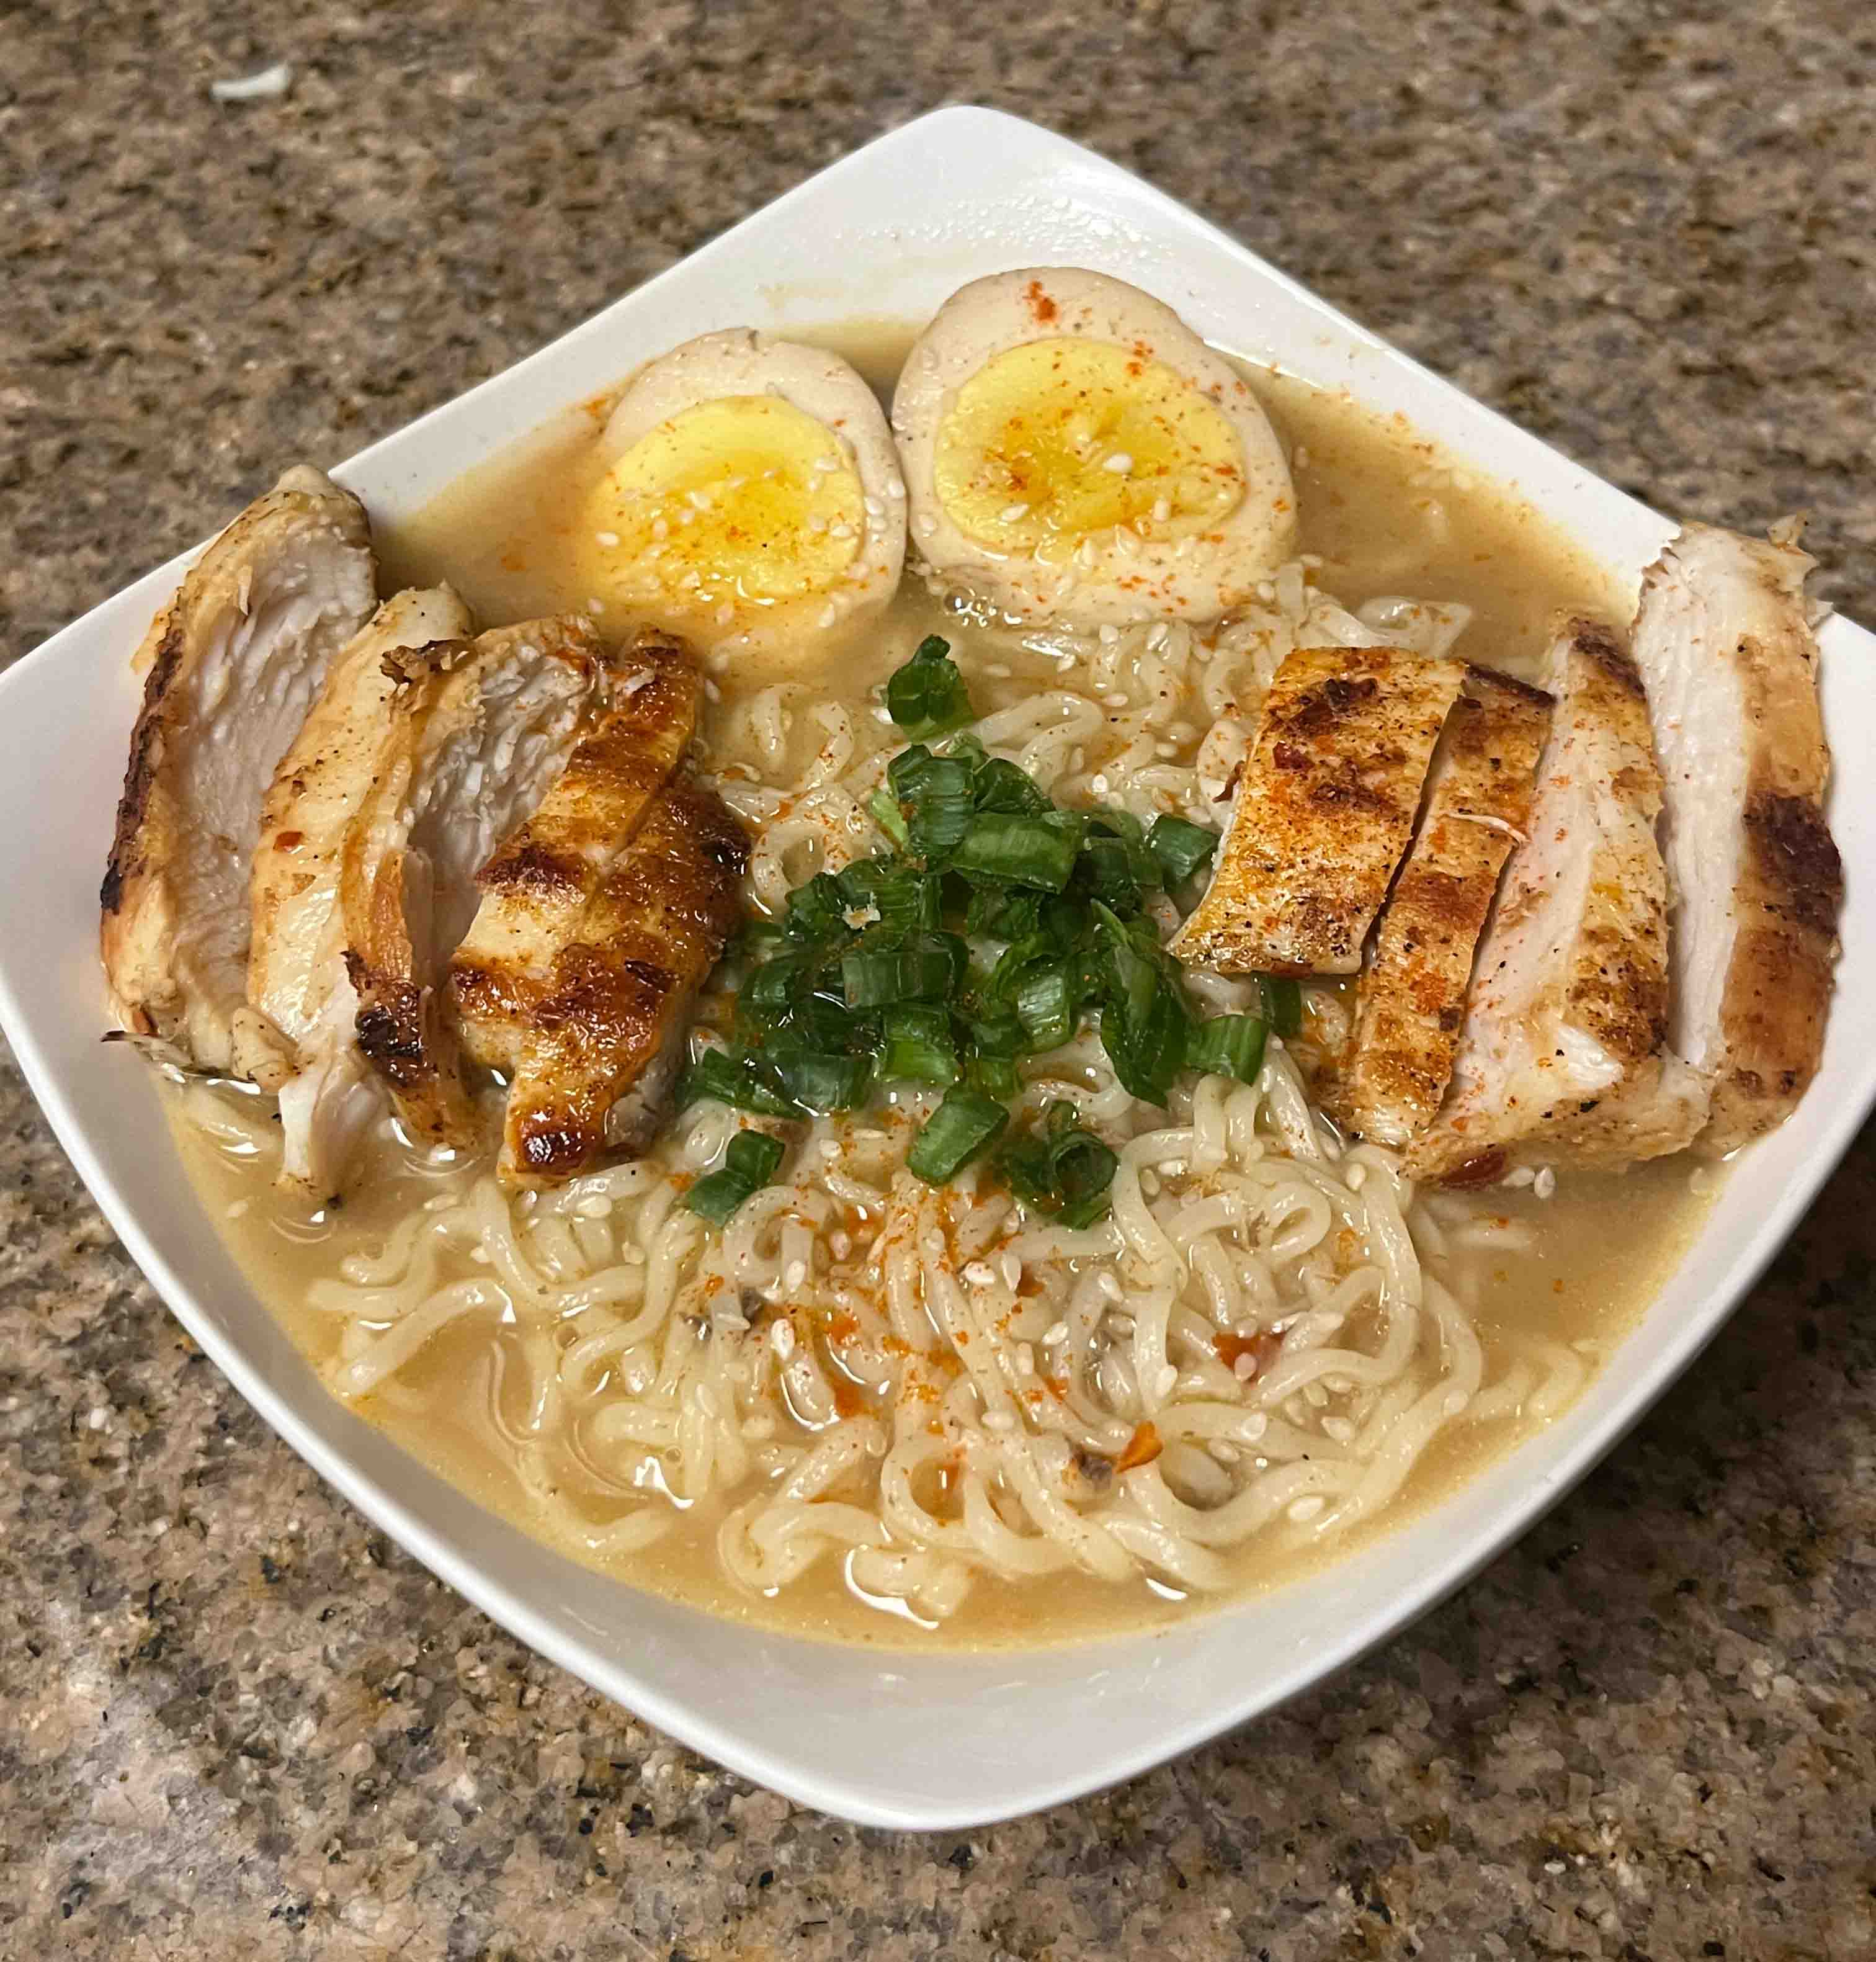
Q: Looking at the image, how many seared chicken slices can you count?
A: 8